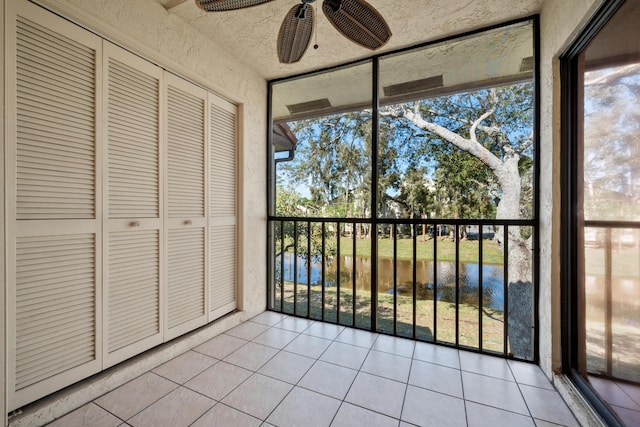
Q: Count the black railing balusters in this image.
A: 12